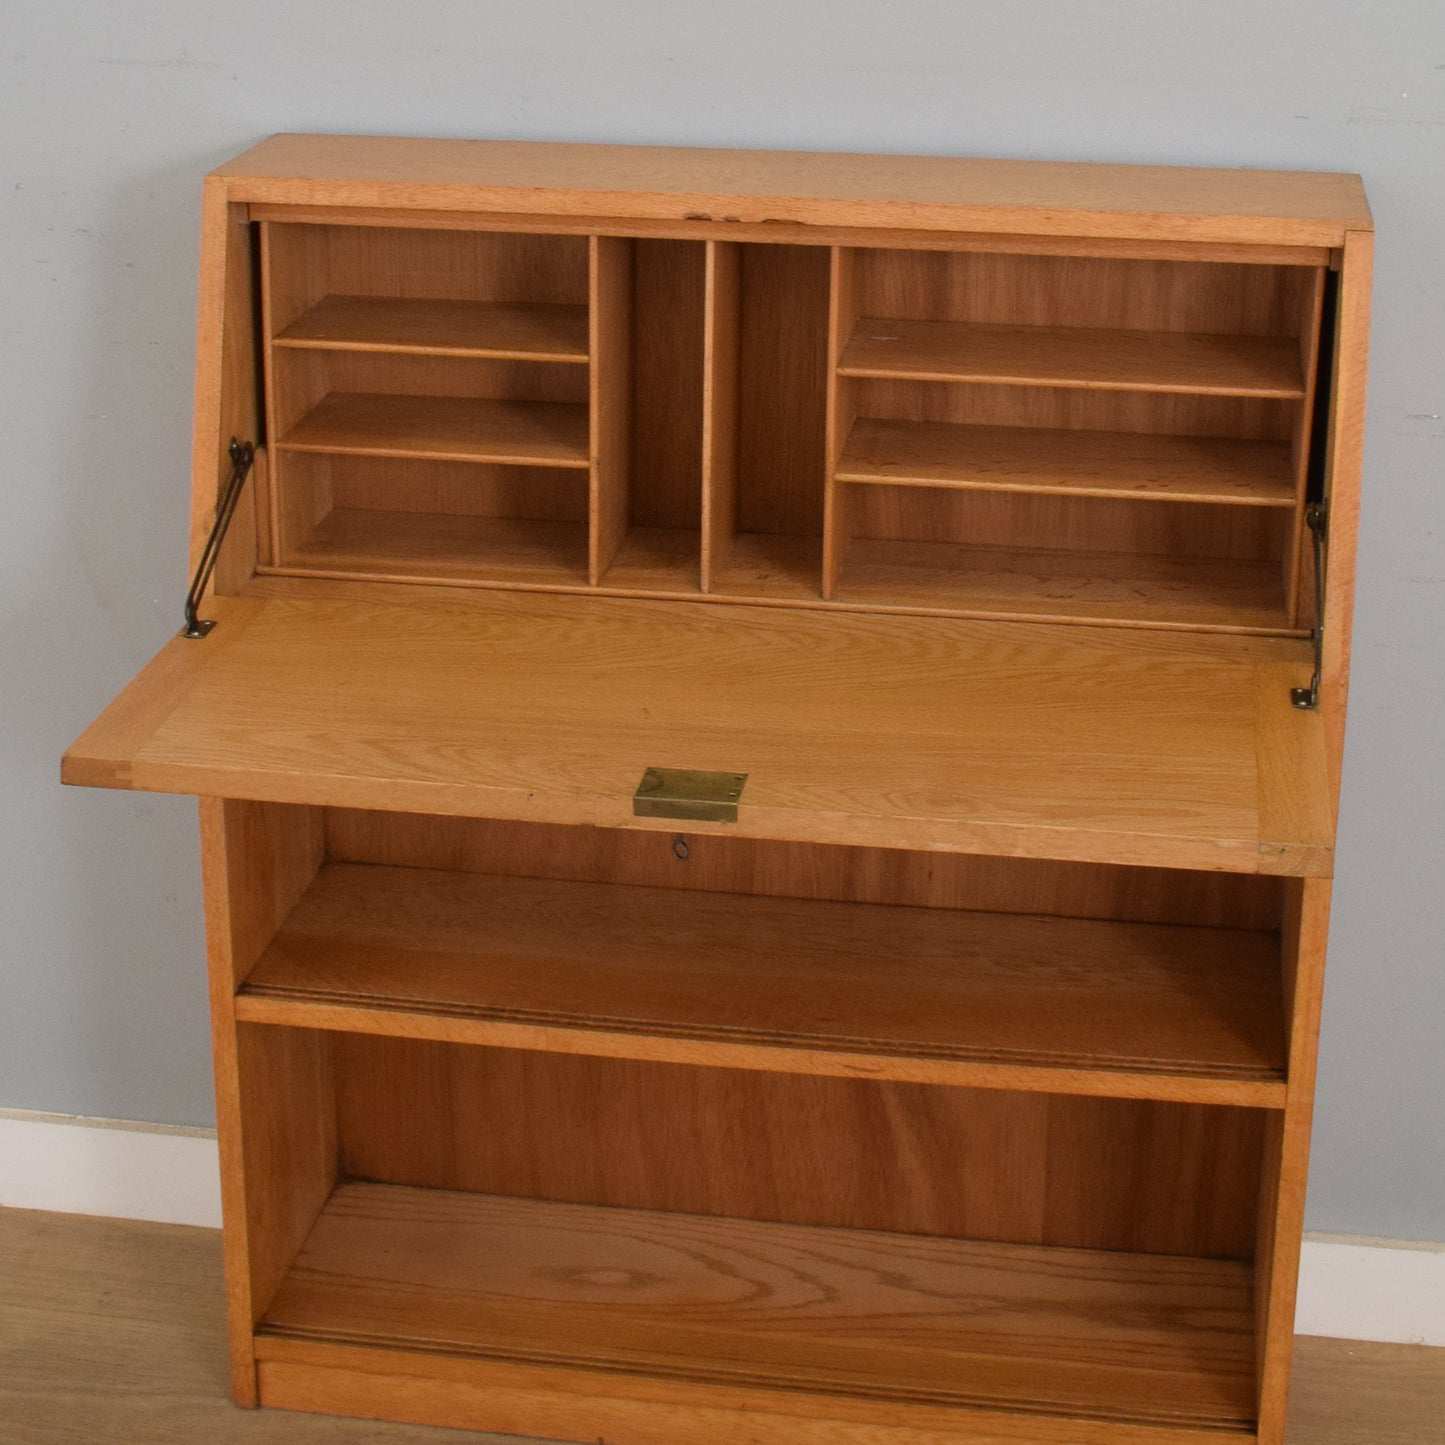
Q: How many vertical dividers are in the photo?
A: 3